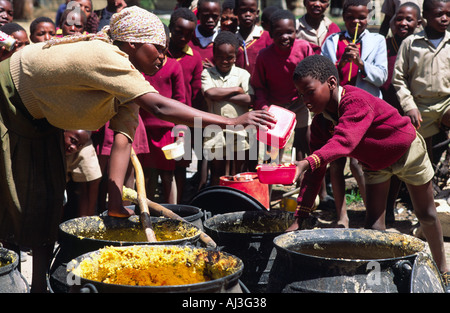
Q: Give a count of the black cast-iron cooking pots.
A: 6